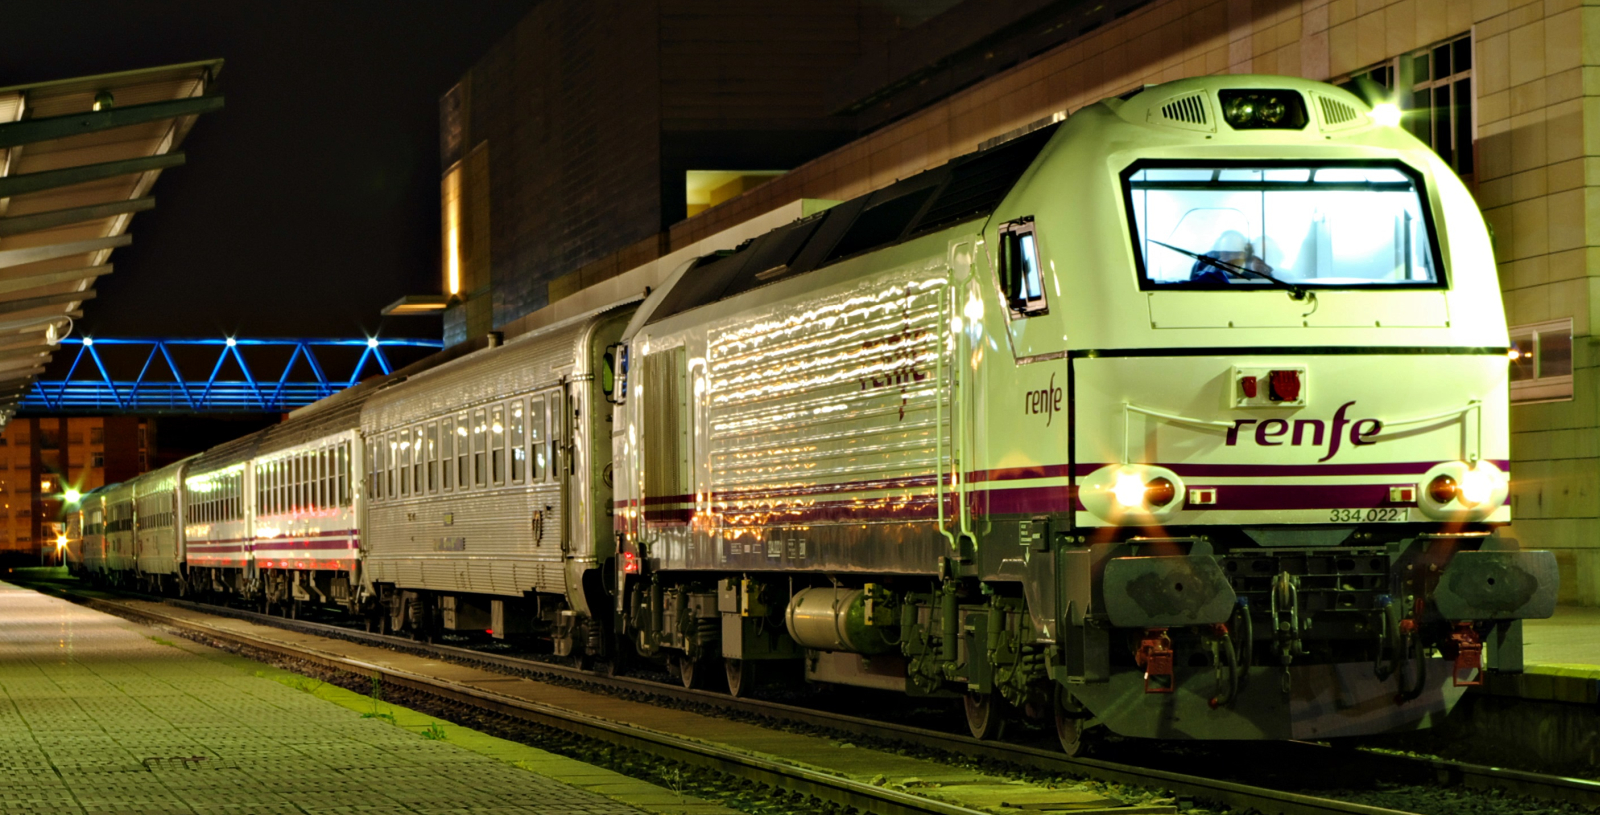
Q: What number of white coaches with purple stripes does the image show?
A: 2